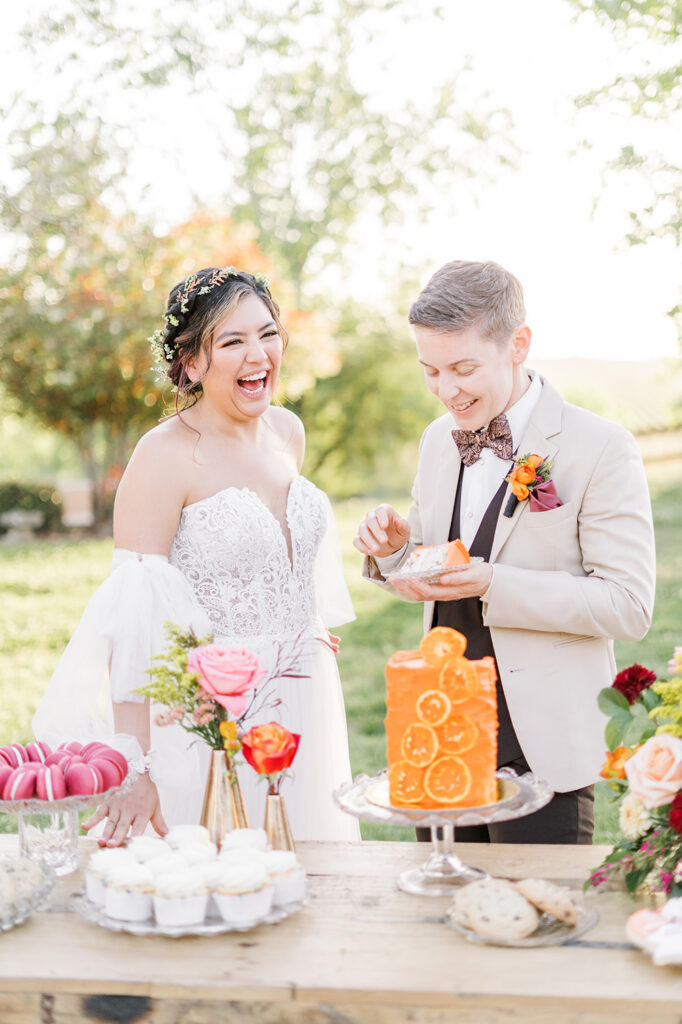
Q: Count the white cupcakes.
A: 12